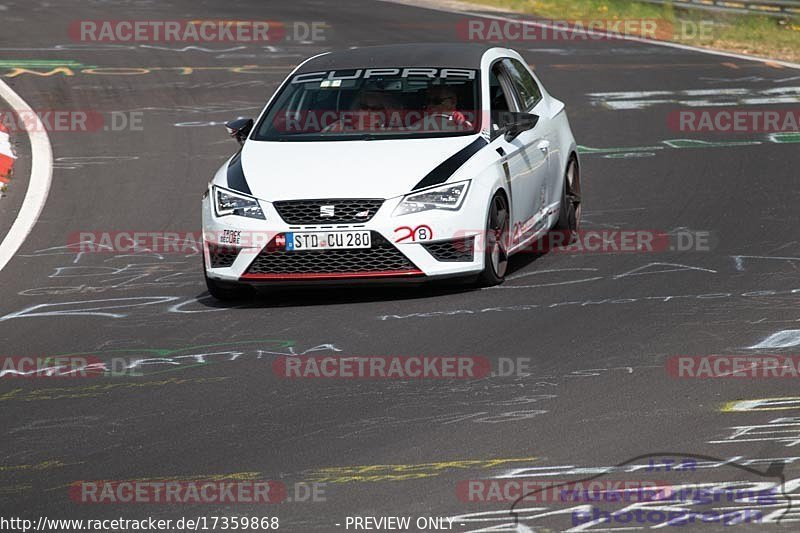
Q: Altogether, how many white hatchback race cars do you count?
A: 1